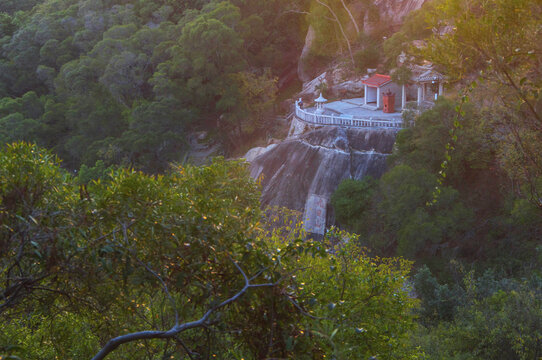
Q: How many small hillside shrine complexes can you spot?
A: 1